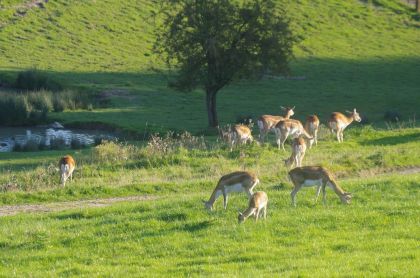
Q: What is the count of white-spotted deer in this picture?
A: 10